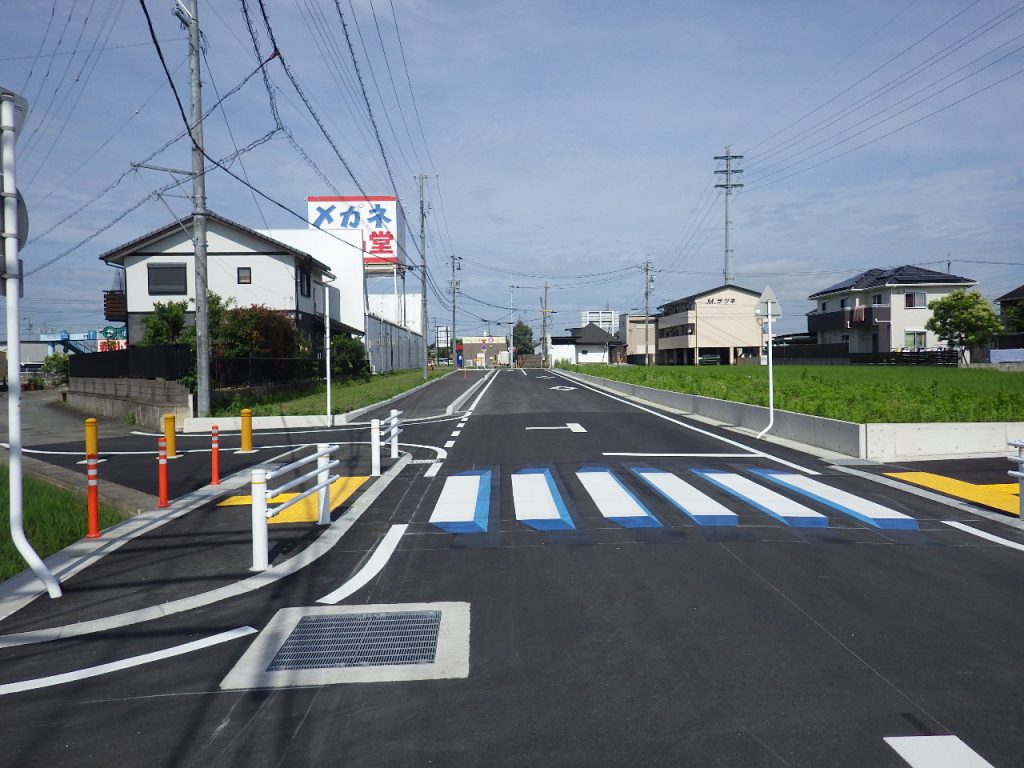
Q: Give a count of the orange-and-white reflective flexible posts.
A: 3